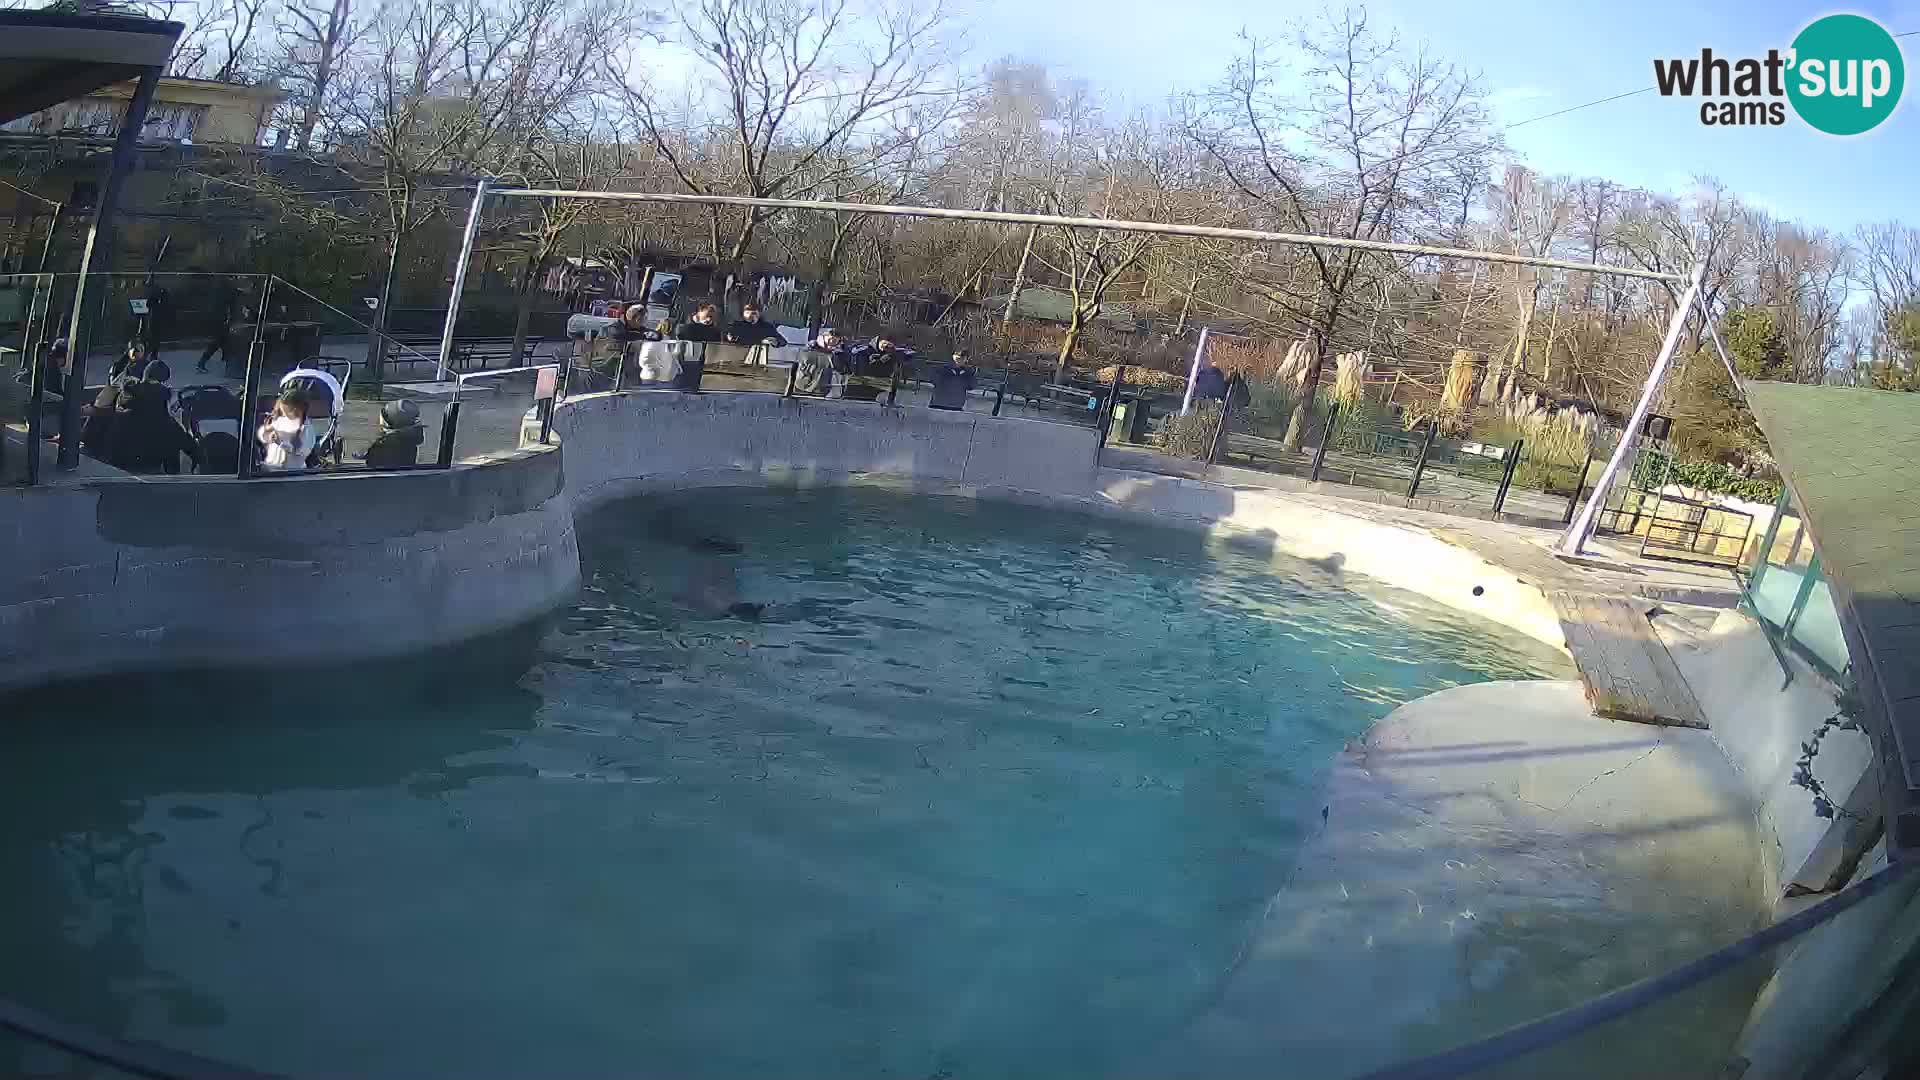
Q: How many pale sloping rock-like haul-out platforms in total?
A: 1